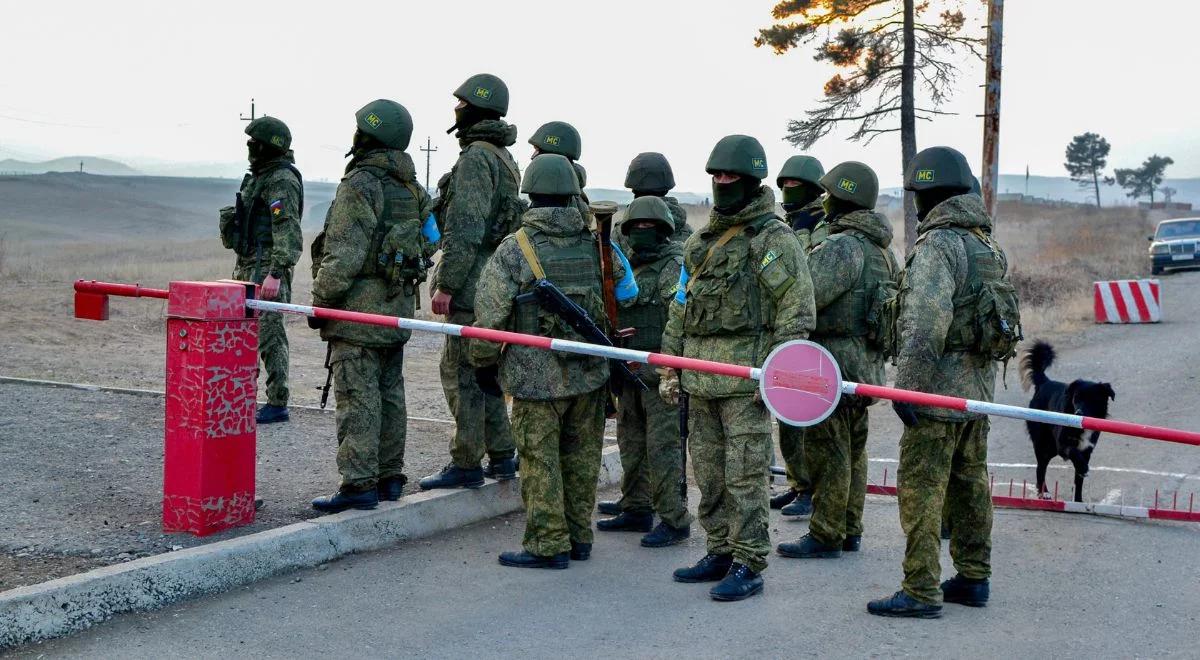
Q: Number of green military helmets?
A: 11